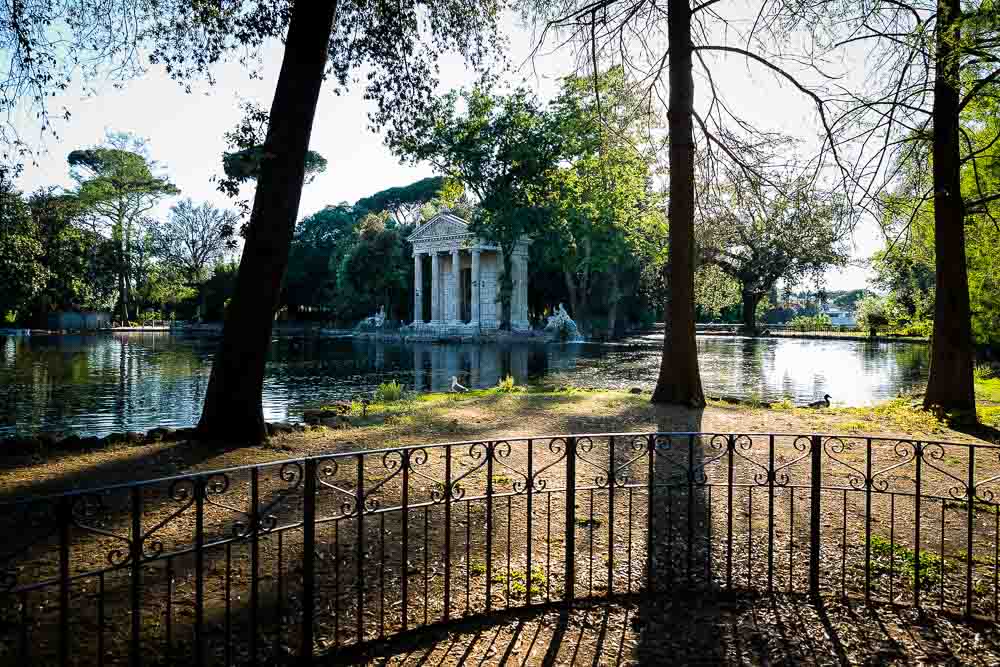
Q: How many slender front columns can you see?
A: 4